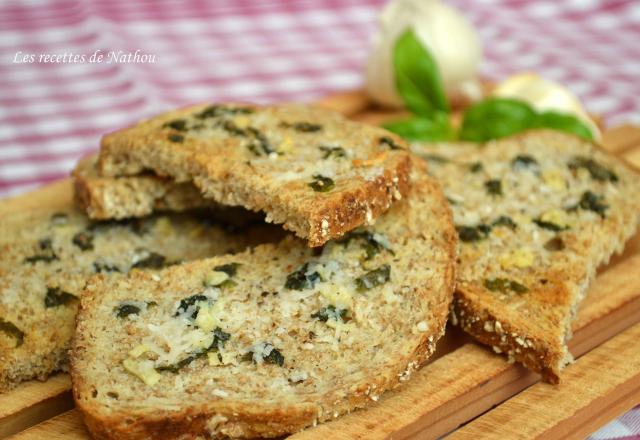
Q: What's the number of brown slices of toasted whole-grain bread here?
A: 5